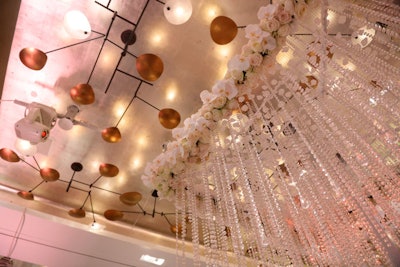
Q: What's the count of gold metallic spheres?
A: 14